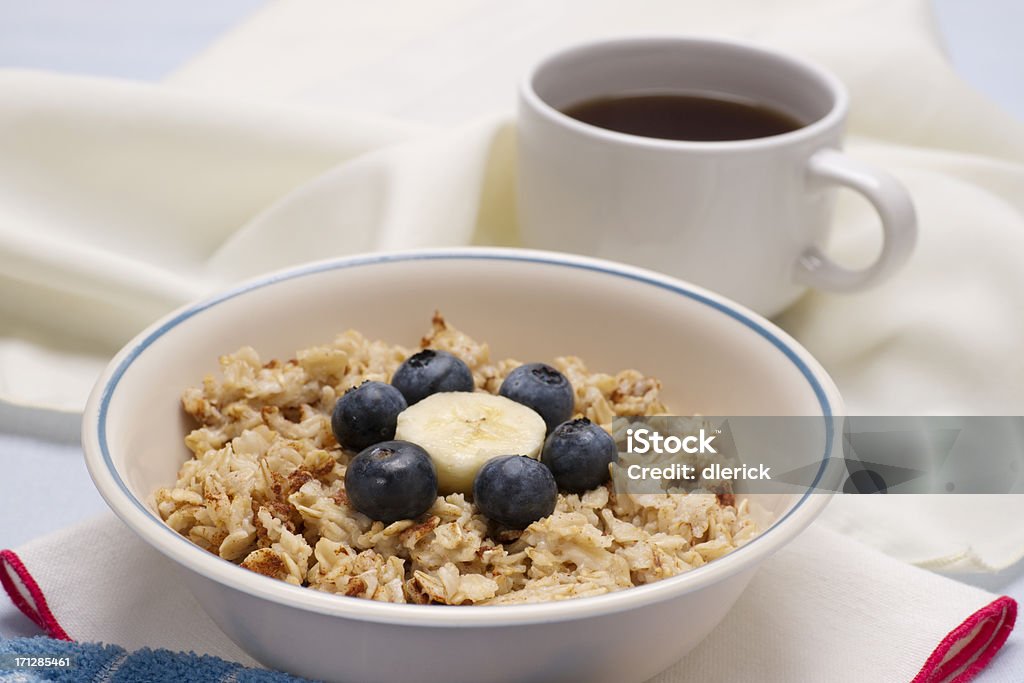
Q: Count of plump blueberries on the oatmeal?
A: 6